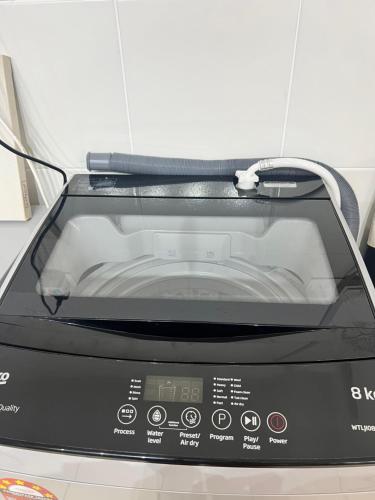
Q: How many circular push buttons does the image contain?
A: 6